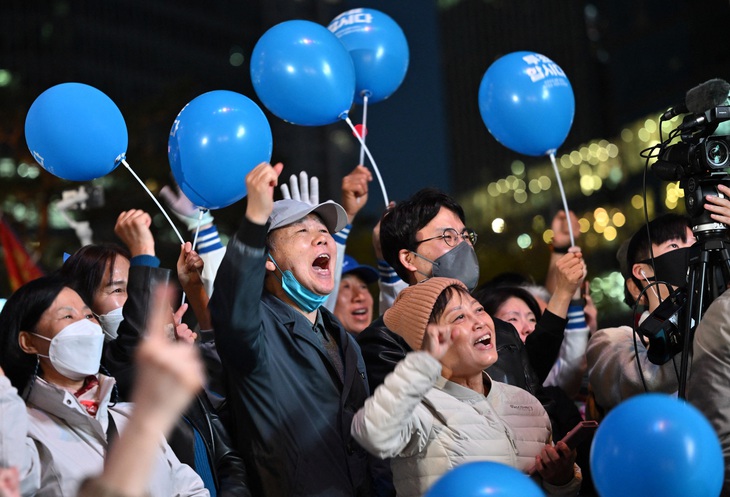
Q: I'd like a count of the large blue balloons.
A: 7